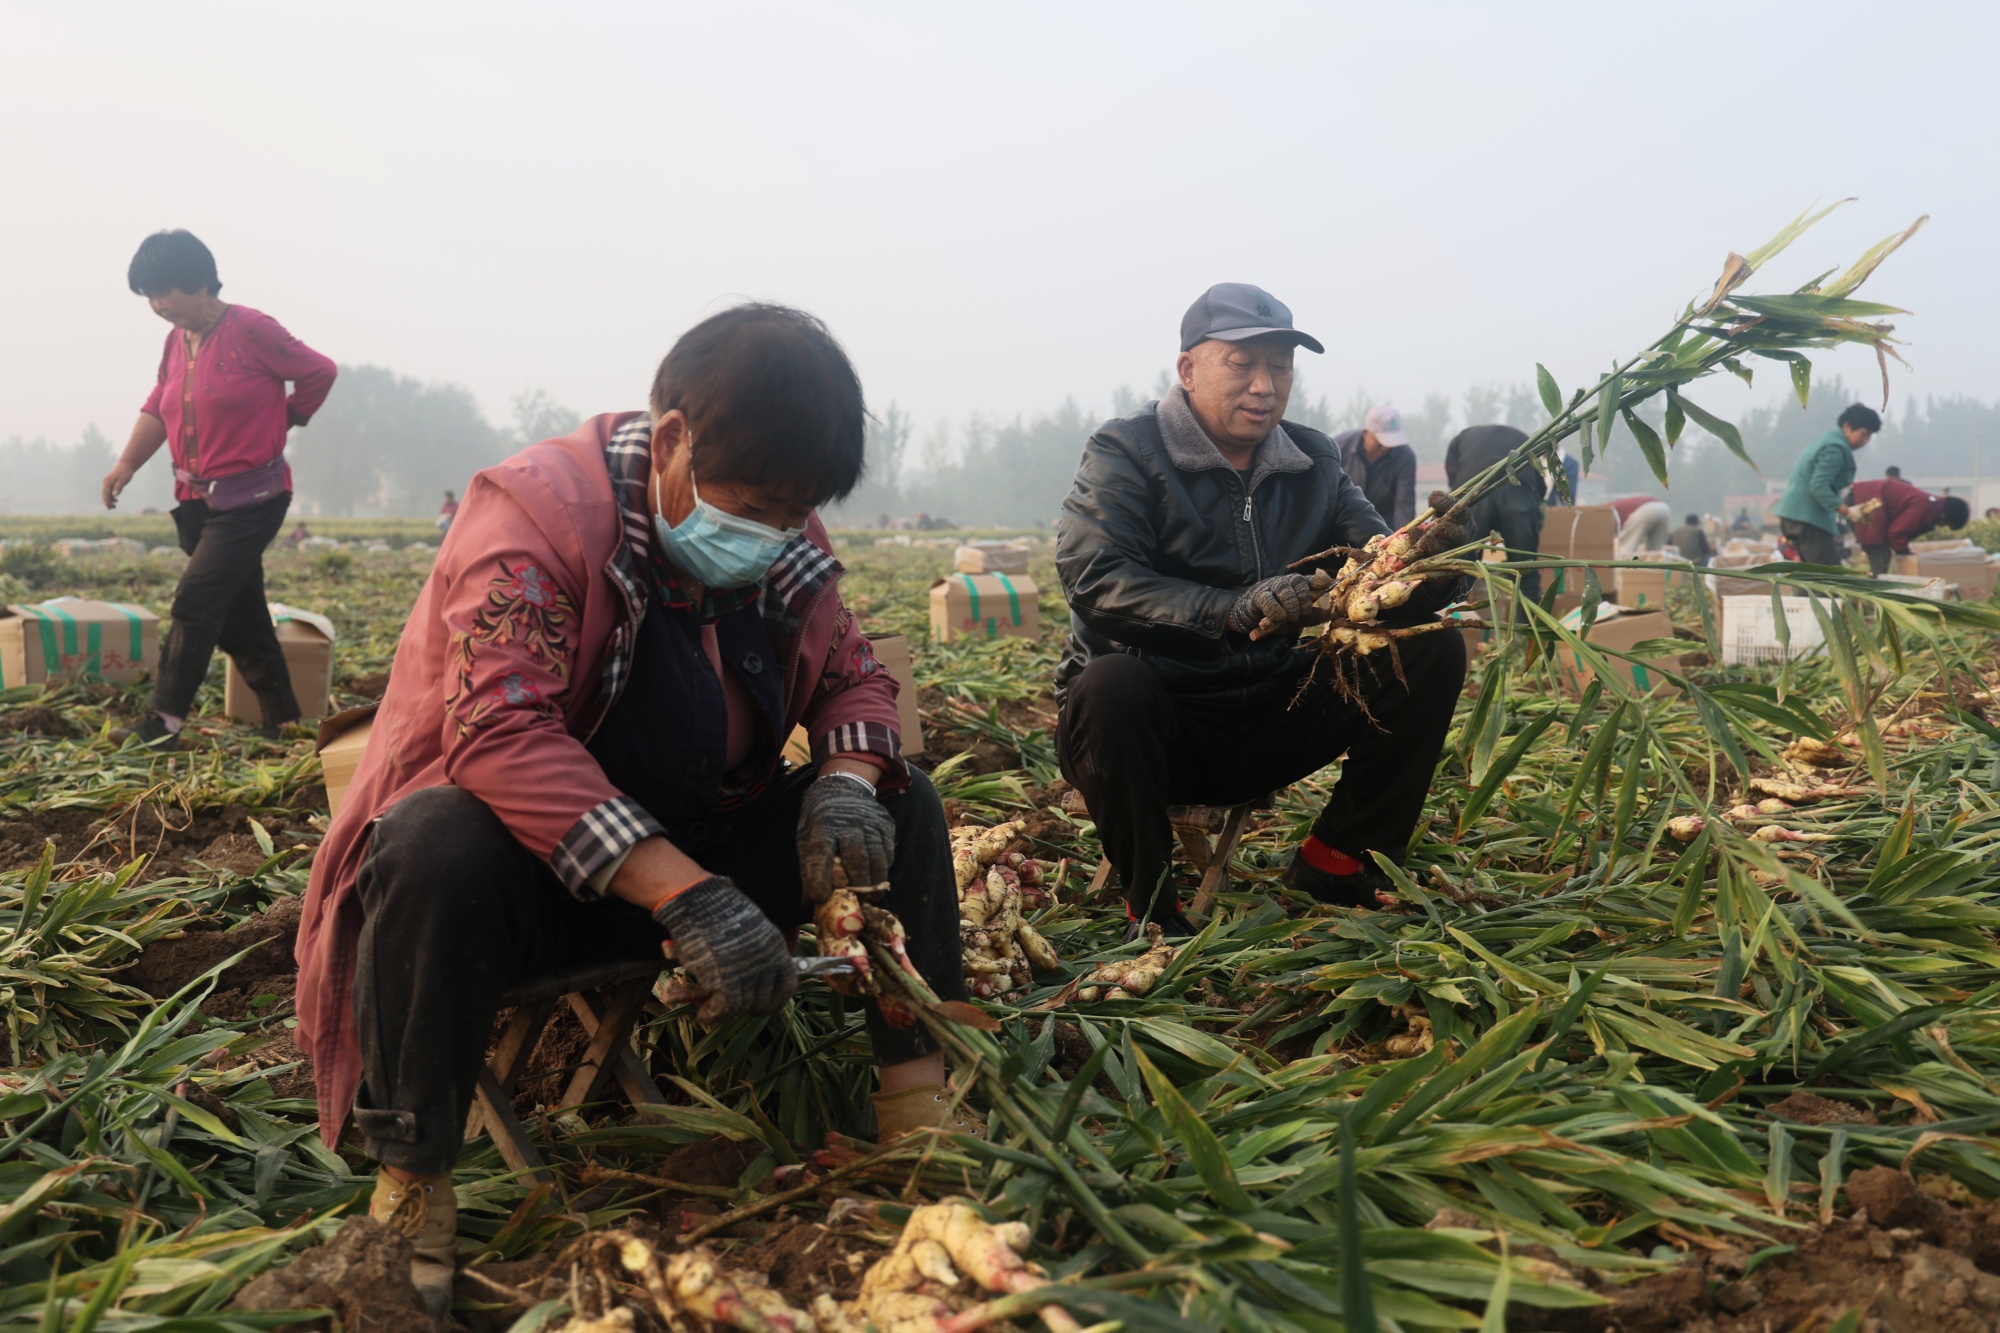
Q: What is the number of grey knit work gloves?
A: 4